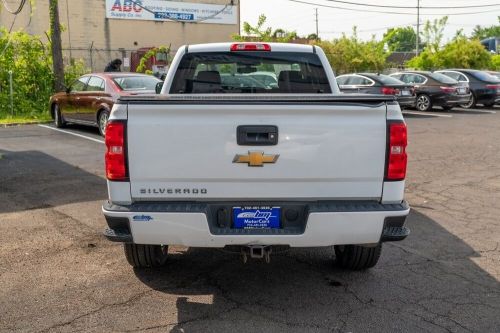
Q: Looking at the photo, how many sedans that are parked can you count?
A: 4